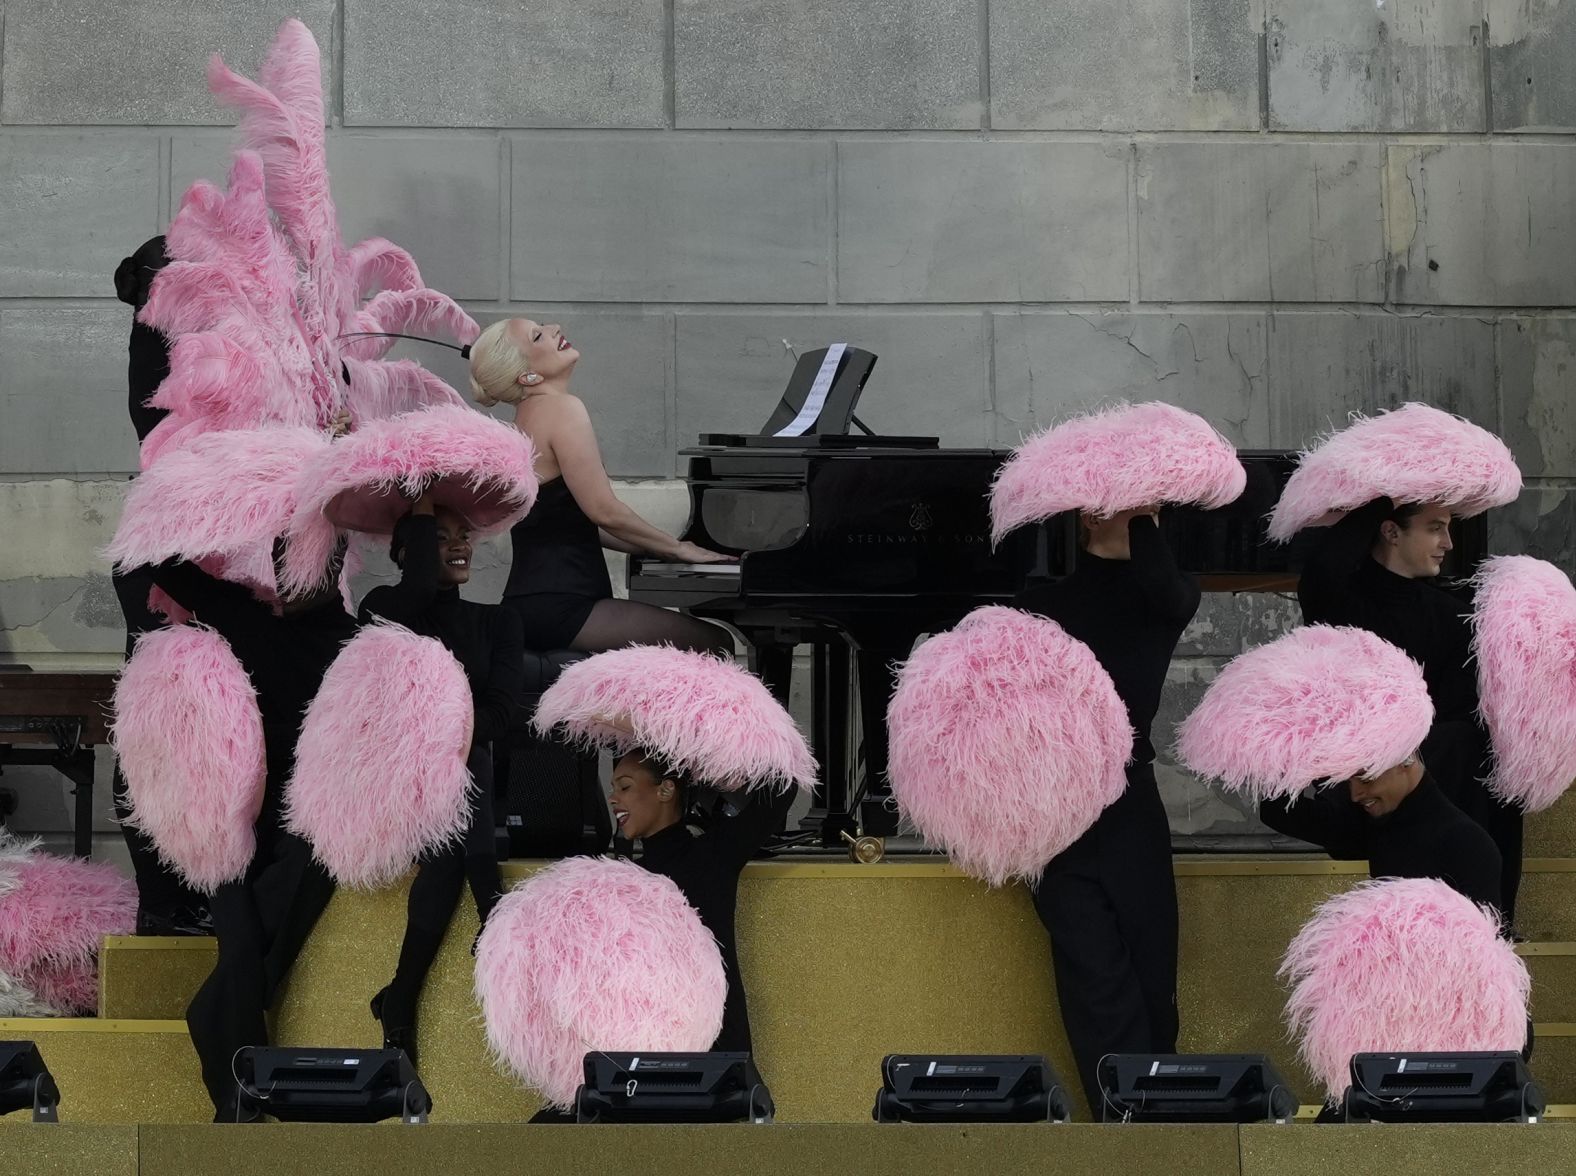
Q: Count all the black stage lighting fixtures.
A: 6